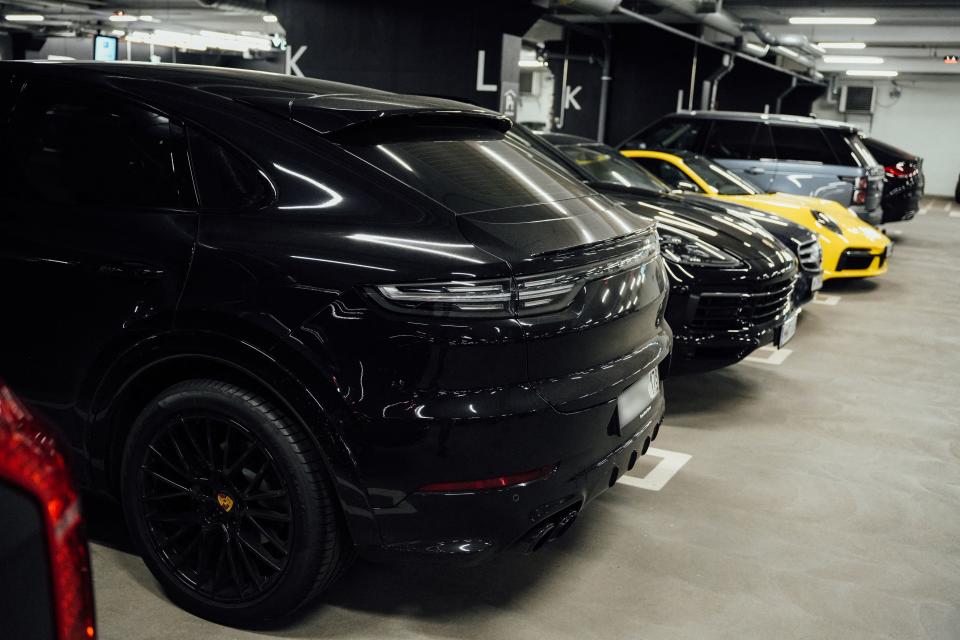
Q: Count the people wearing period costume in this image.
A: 0